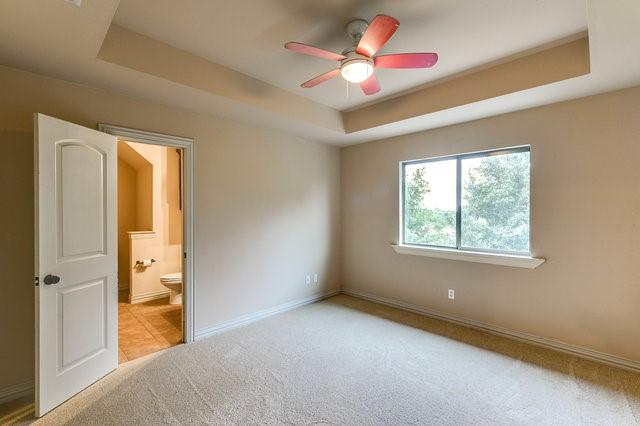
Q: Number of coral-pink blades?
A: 5